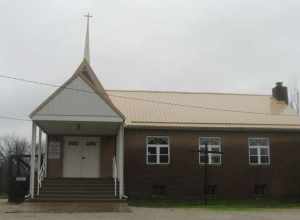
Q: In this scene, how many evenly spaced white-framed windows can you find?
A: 3